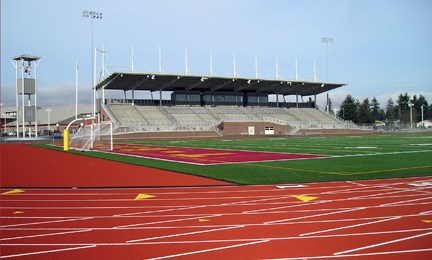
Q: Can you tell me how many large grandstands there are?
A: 1